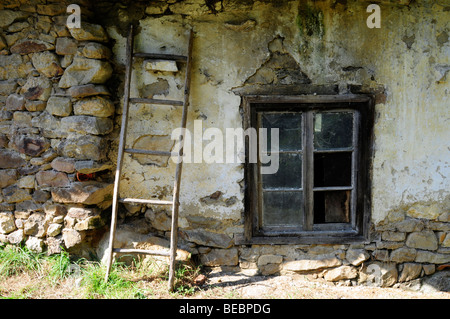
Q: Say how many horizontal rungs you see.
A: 5